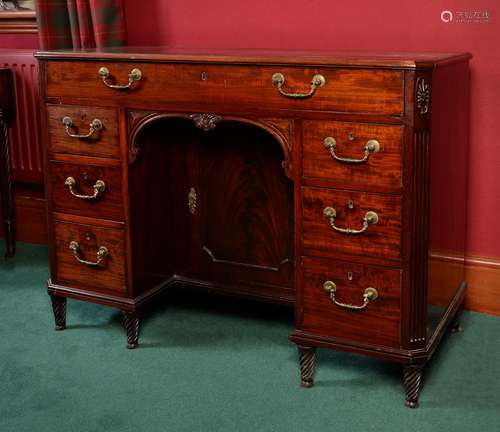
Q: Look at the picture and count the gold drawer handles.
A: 8